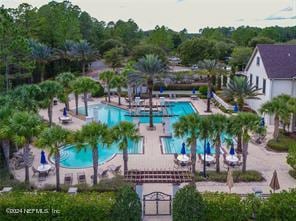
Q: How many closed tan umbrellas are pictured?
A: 2